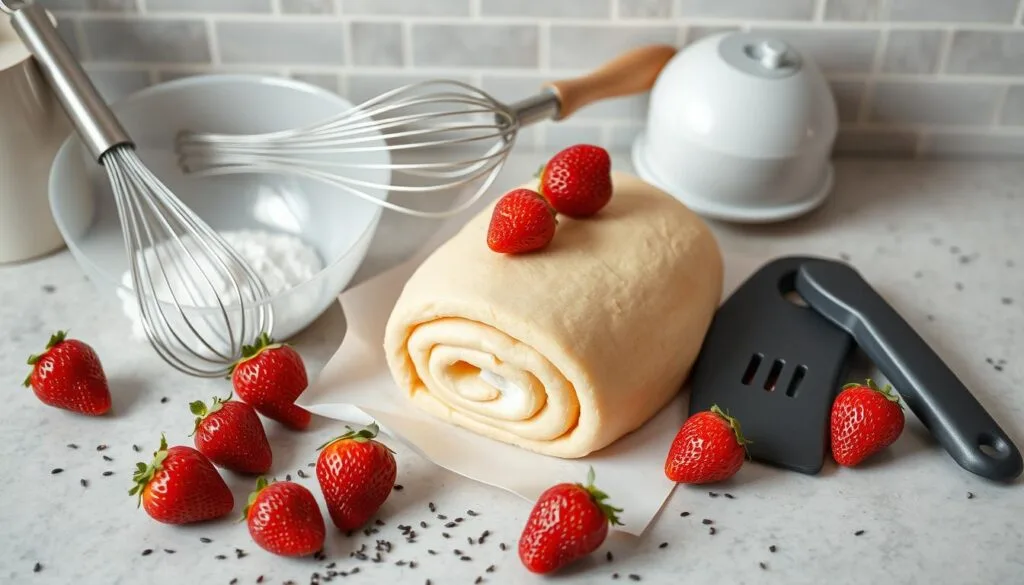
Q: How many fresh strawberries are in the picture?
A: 11